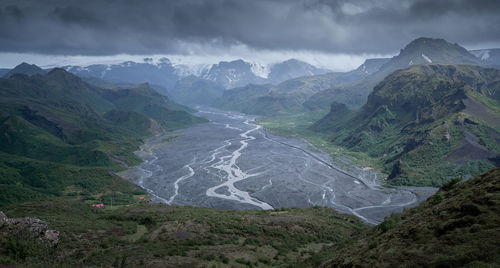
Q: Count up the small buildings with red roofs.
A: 2